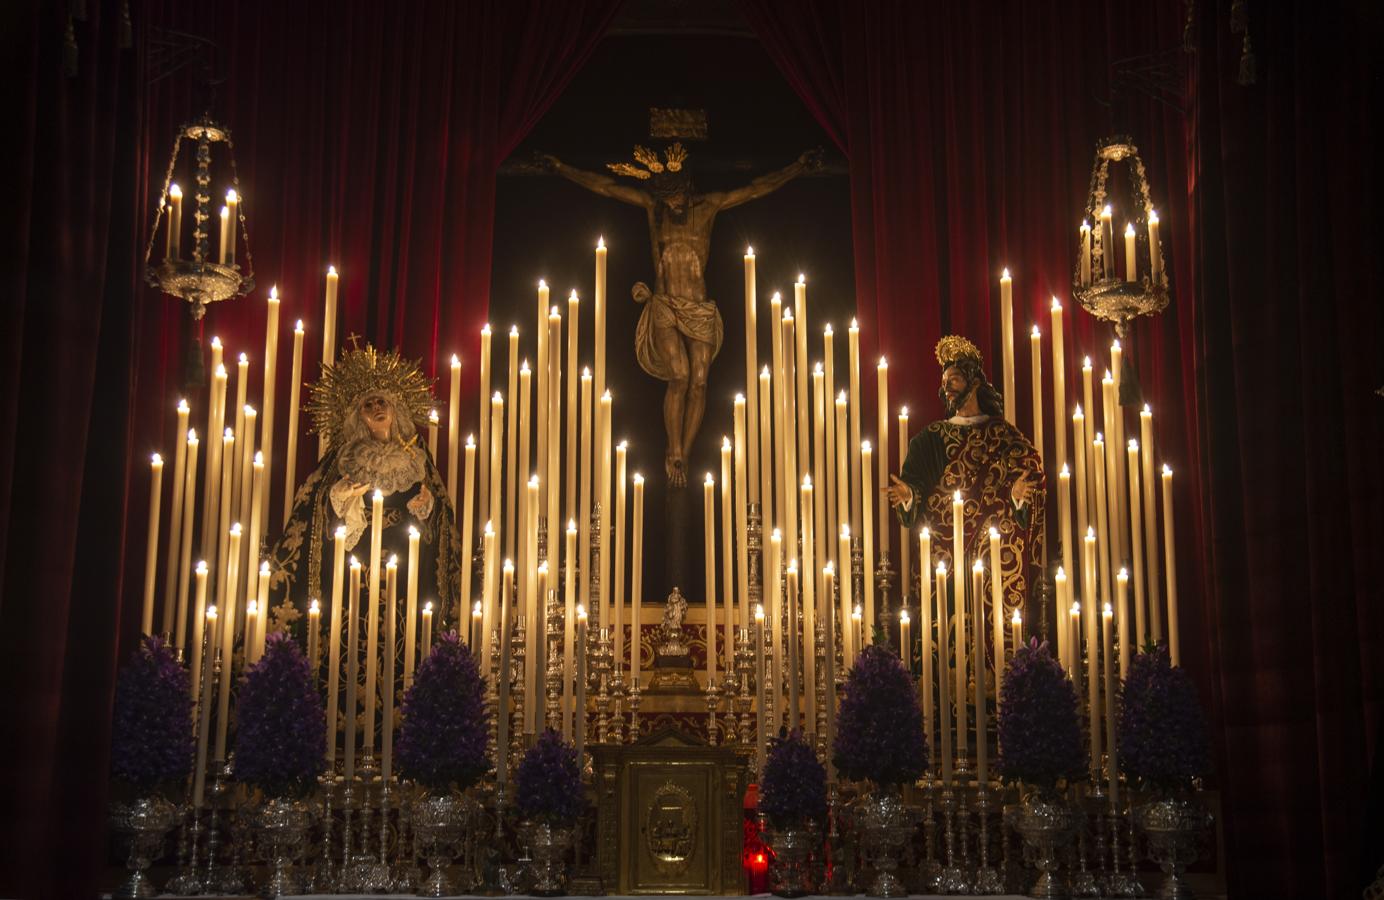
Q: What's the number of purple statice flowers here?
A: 8